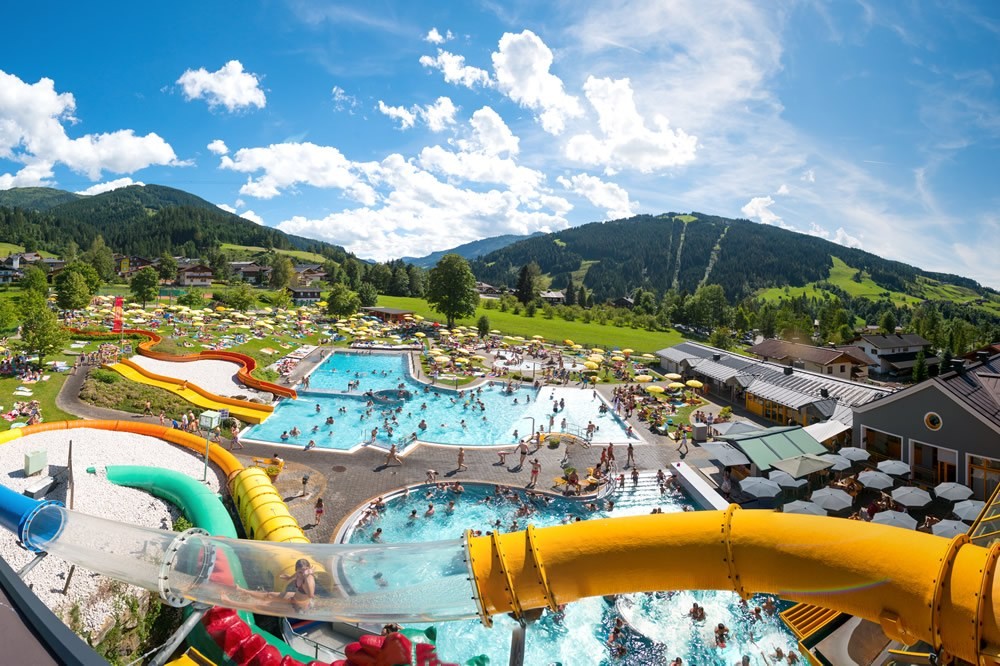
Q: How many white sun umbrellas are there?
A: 13